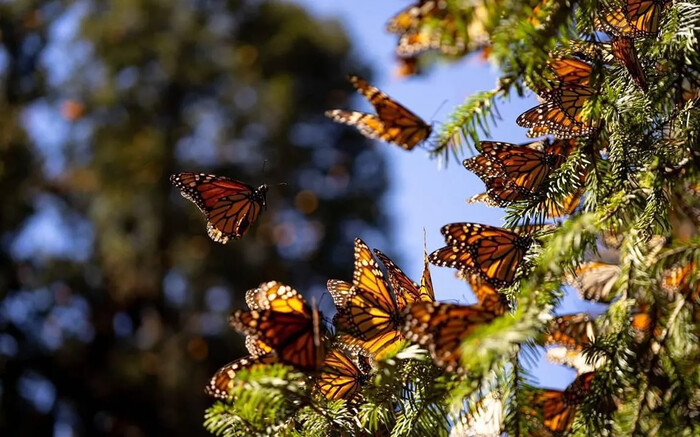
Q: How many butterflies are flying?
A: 2